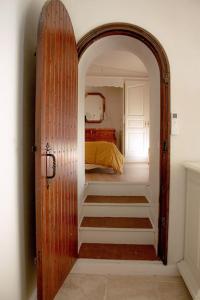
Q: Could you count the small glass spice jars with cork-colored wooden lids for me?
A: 0